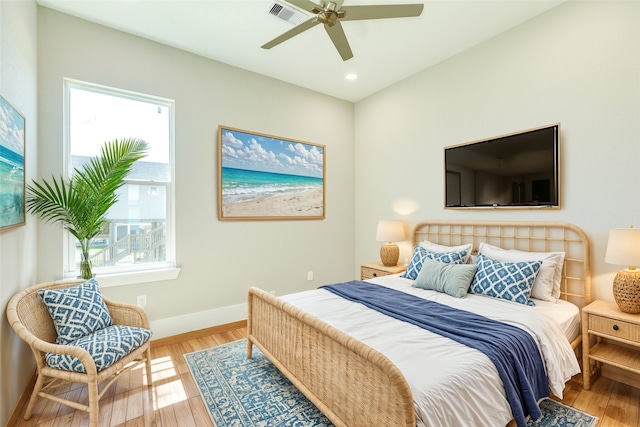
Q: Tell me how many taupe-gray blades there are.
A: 5